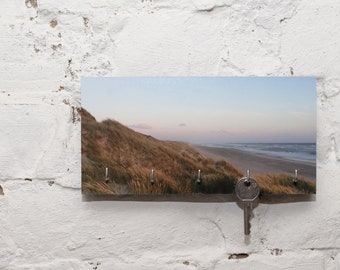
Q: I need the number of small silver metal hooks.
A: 5